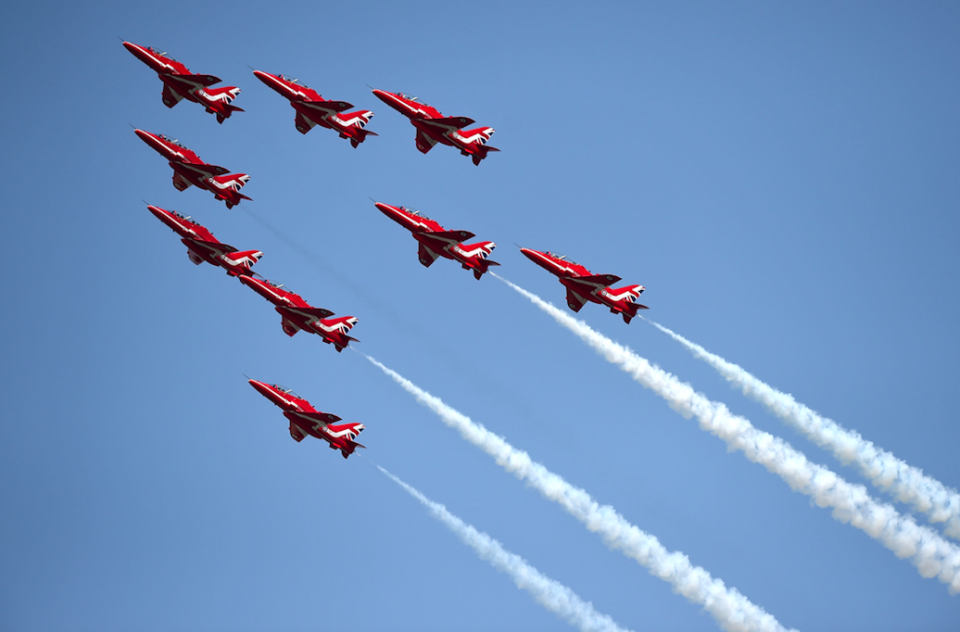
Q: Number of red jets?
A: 9